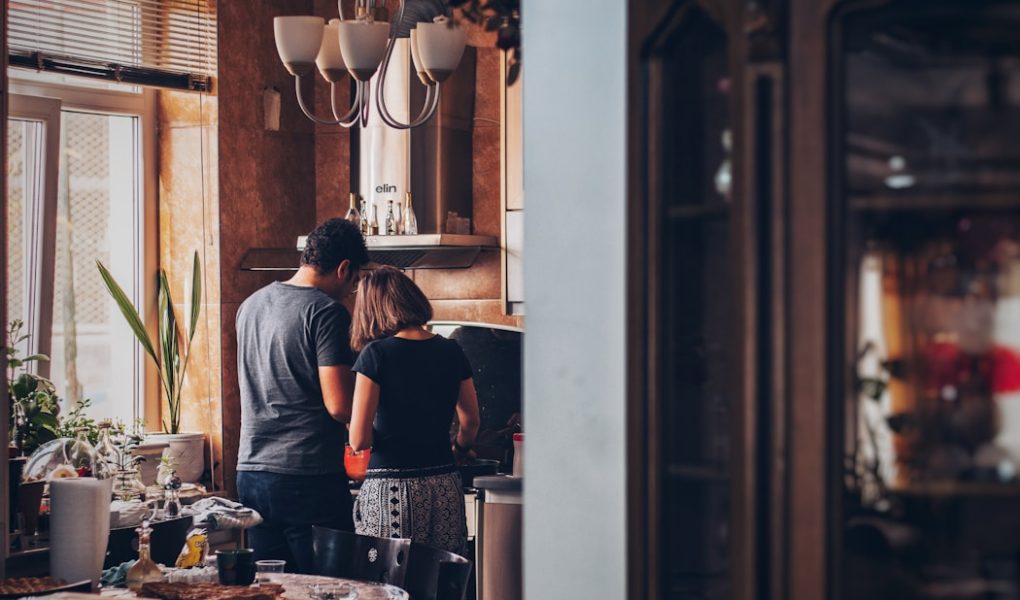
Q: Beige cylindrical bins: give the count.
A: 1